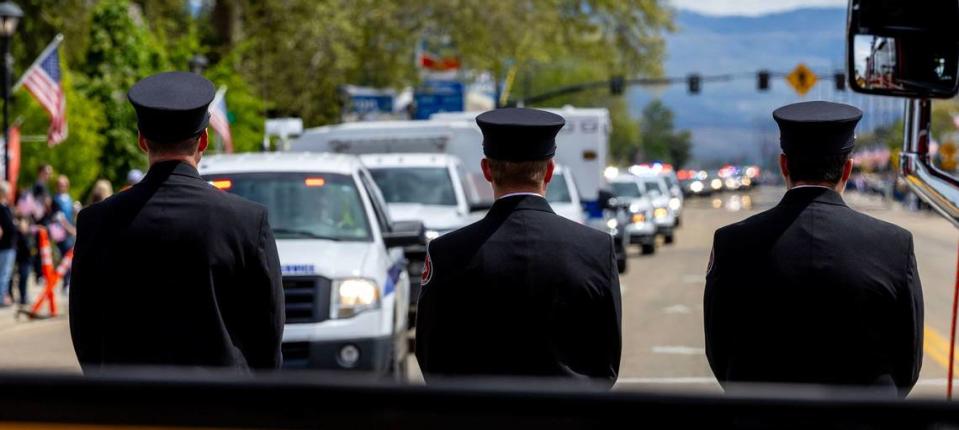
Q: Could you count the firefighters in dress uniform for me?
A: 3